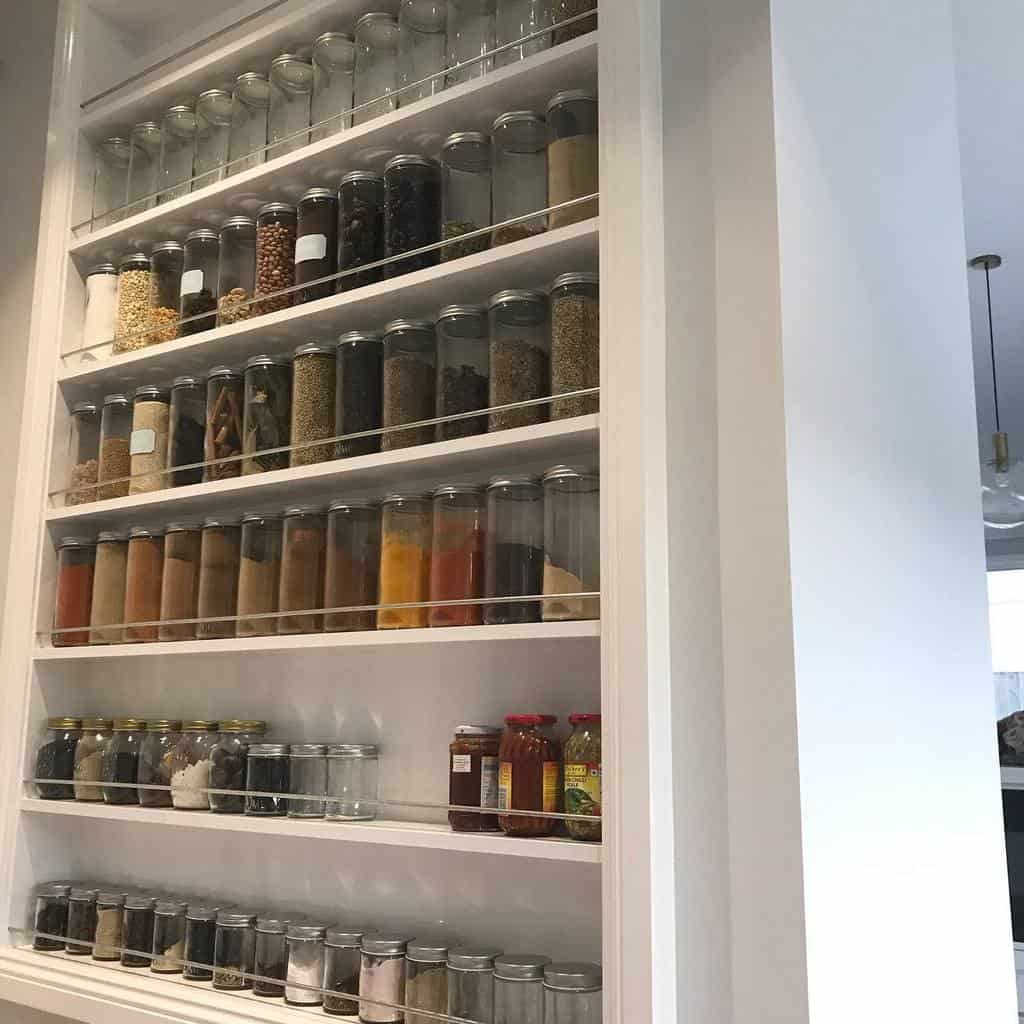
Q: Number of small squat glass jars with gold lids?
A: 6